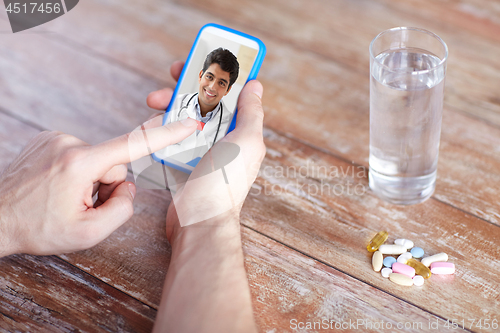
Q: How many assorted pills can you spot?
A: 14